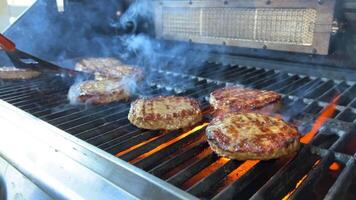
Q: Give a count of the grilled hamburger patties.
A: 7